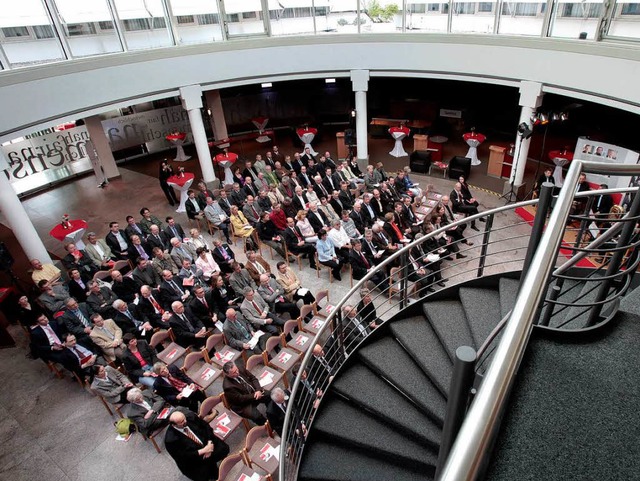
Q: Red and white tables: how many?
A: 9